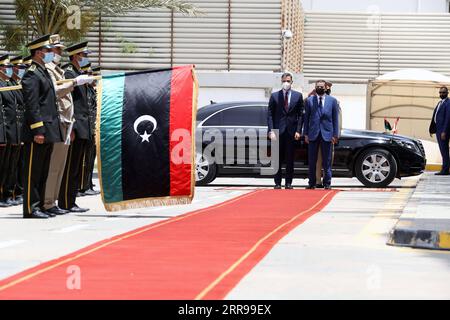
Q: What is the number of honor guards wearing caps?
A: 8